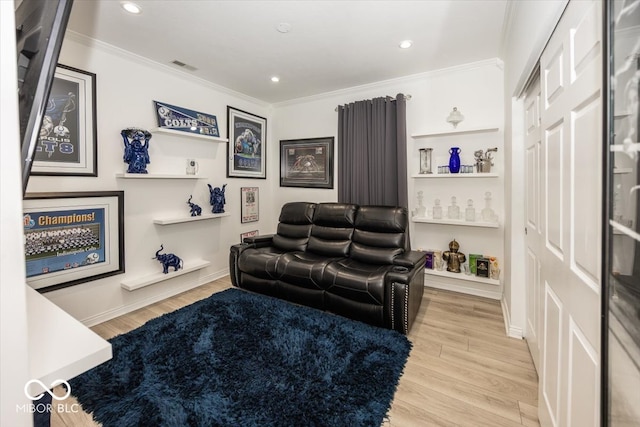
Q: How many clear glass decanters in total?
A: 5